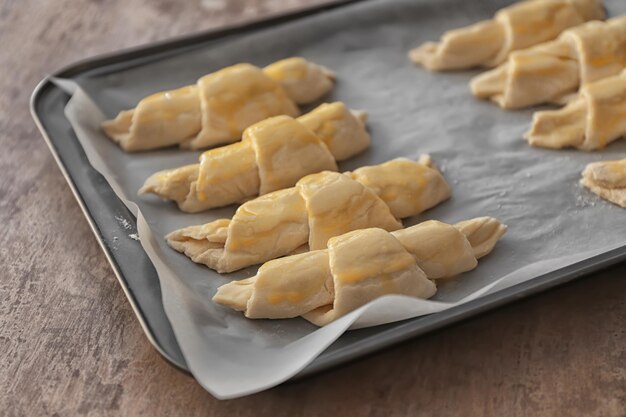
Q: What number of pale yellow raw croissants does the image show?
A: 8